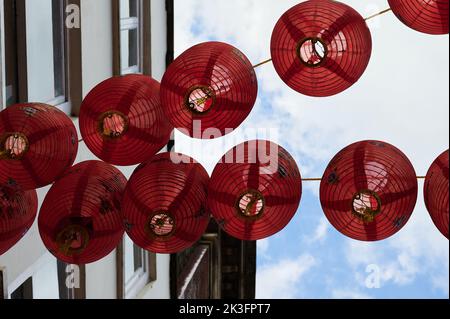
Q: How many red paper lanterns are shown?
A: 11